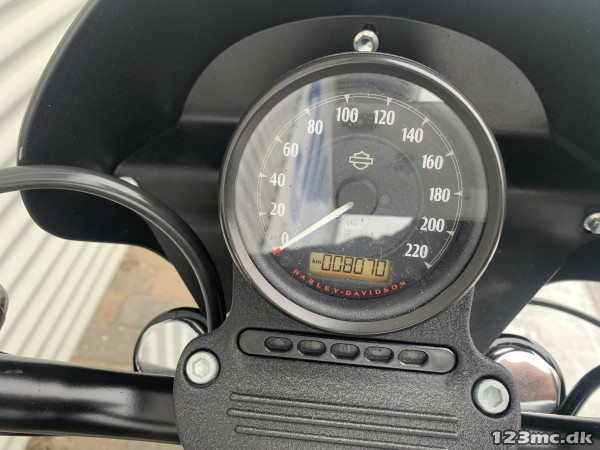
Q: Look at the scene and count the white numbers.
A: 12